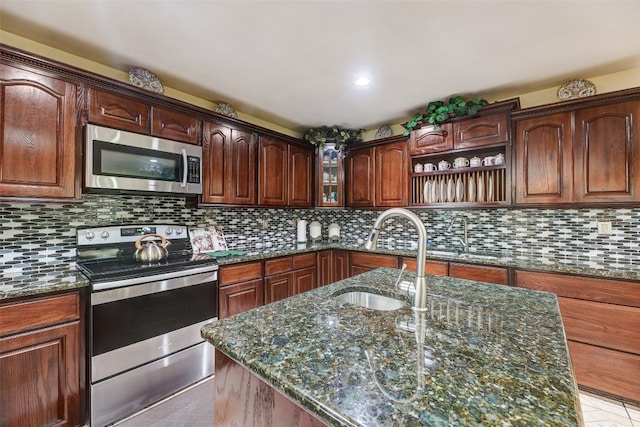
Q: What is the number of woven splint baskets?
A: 0